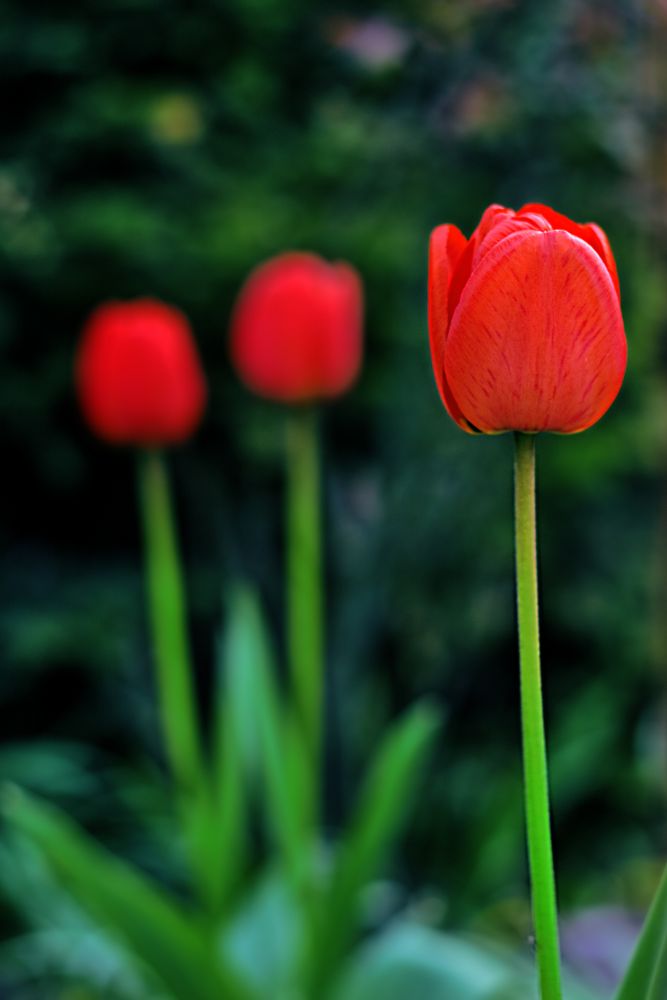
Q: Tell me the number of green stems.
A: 3